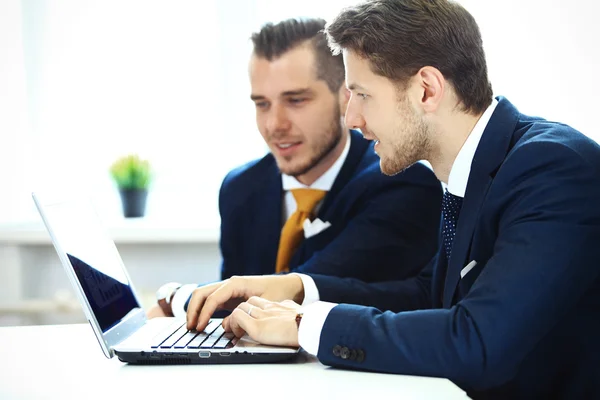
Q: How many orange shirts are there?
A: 0